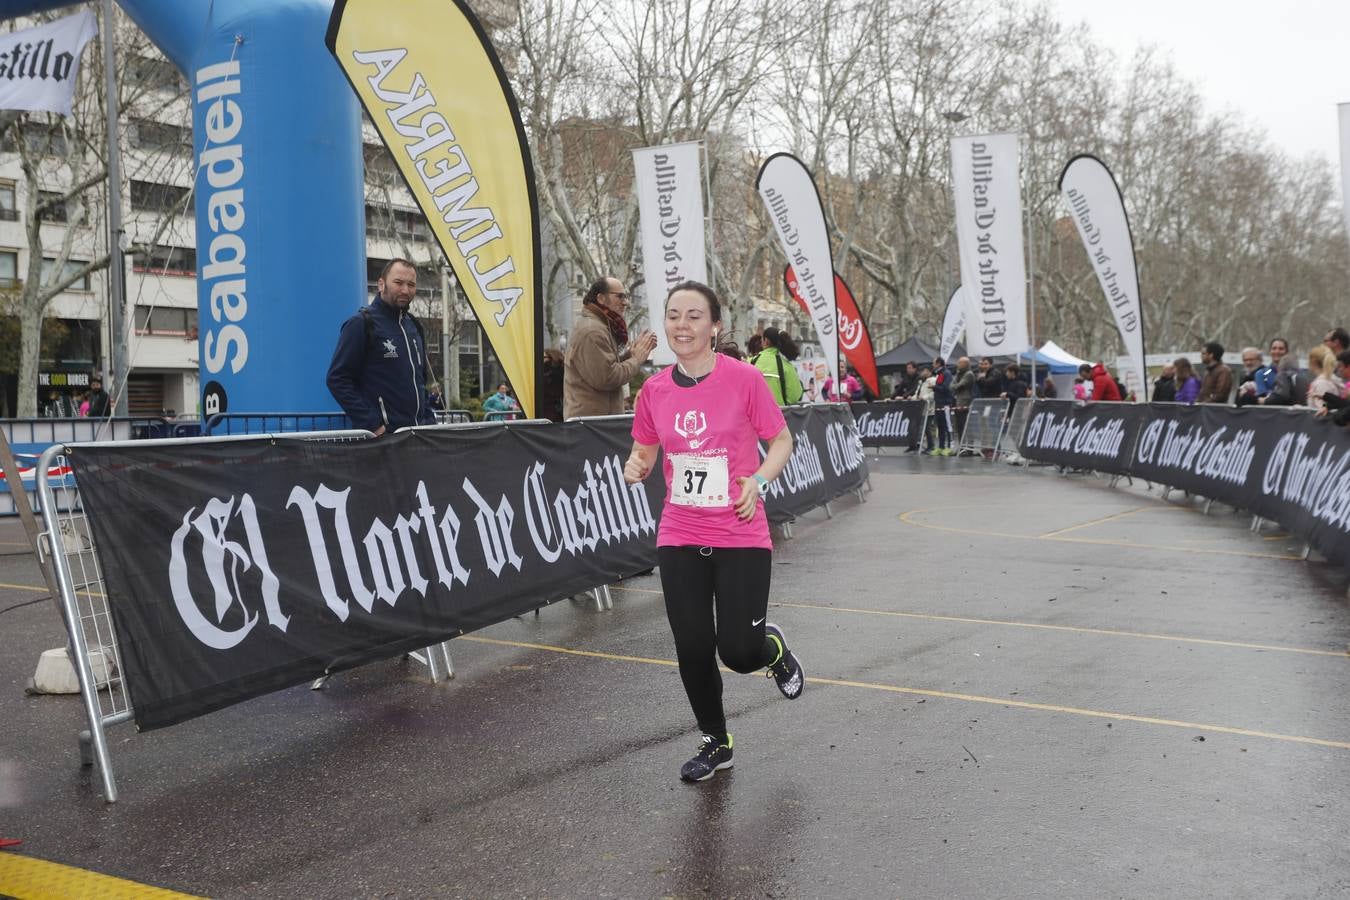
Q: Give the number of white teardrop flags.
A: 3